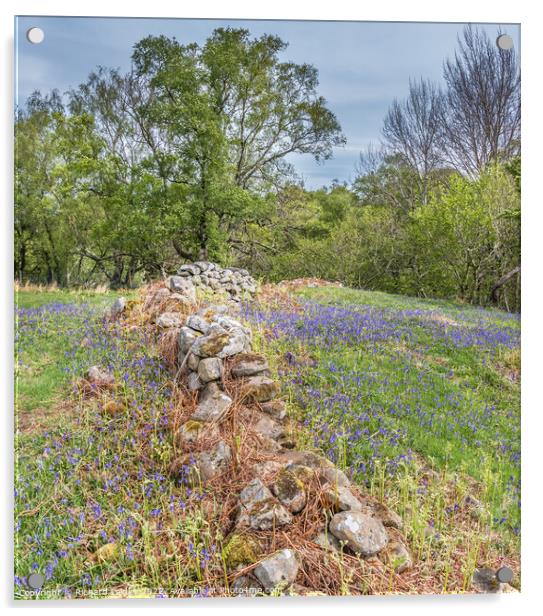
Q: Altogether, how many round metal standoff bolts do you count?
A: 4